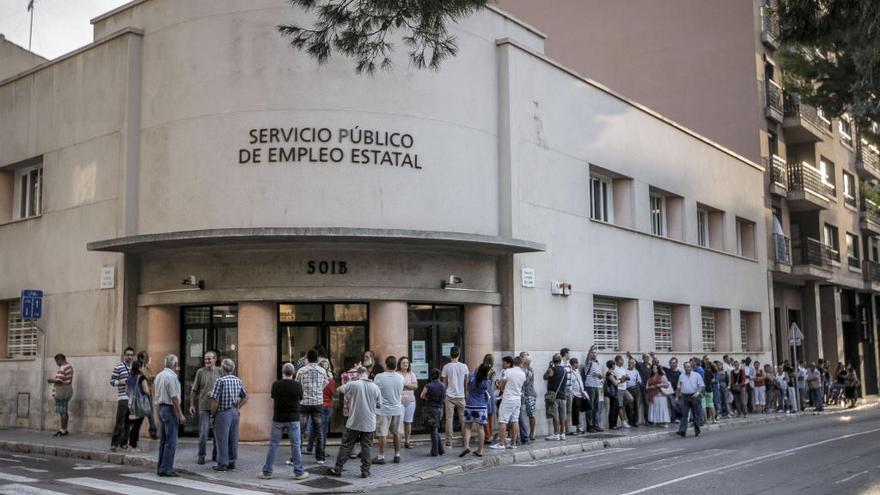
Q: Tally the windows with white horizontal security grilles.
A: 5